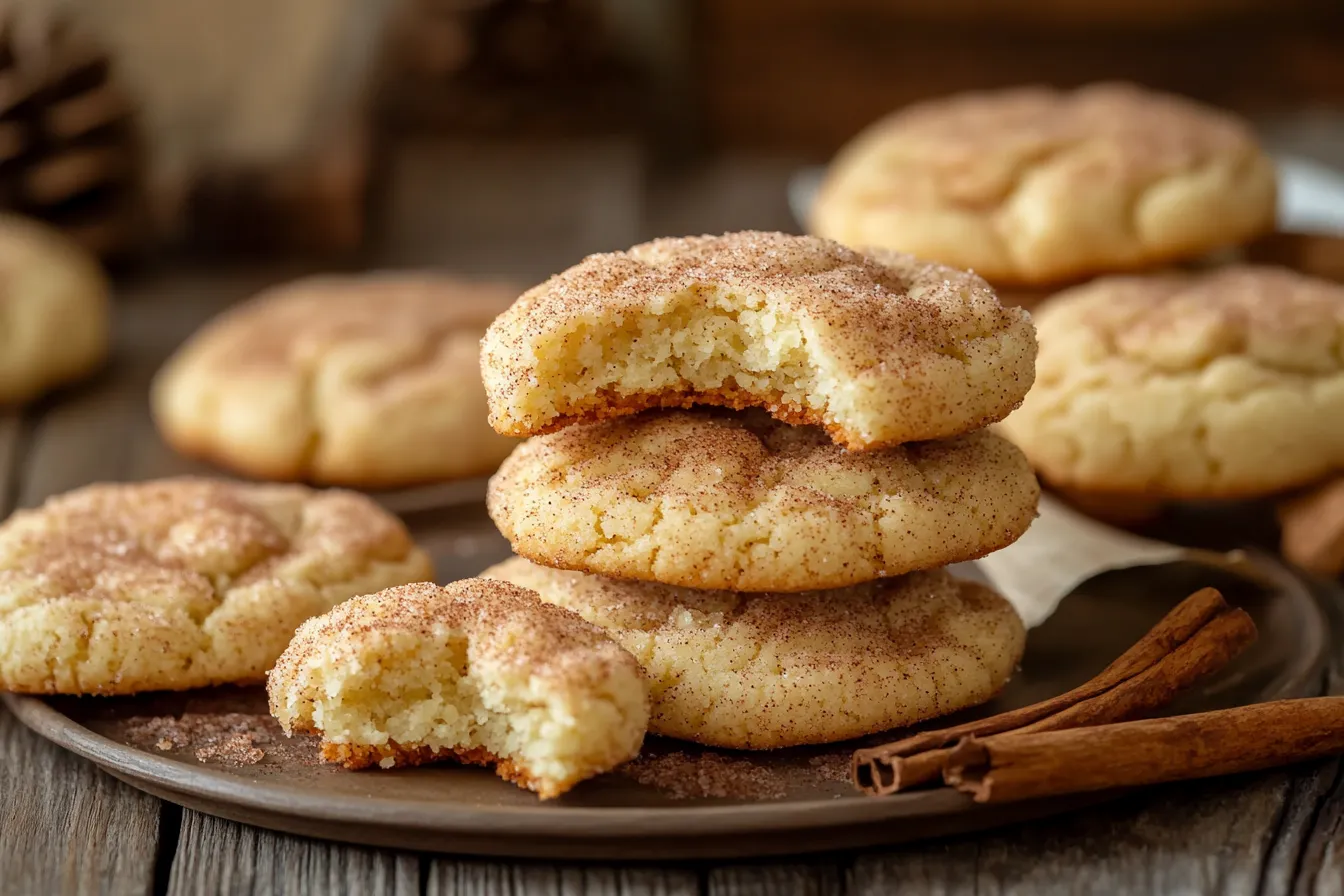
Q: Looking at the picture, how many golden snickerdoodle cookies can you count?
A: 9